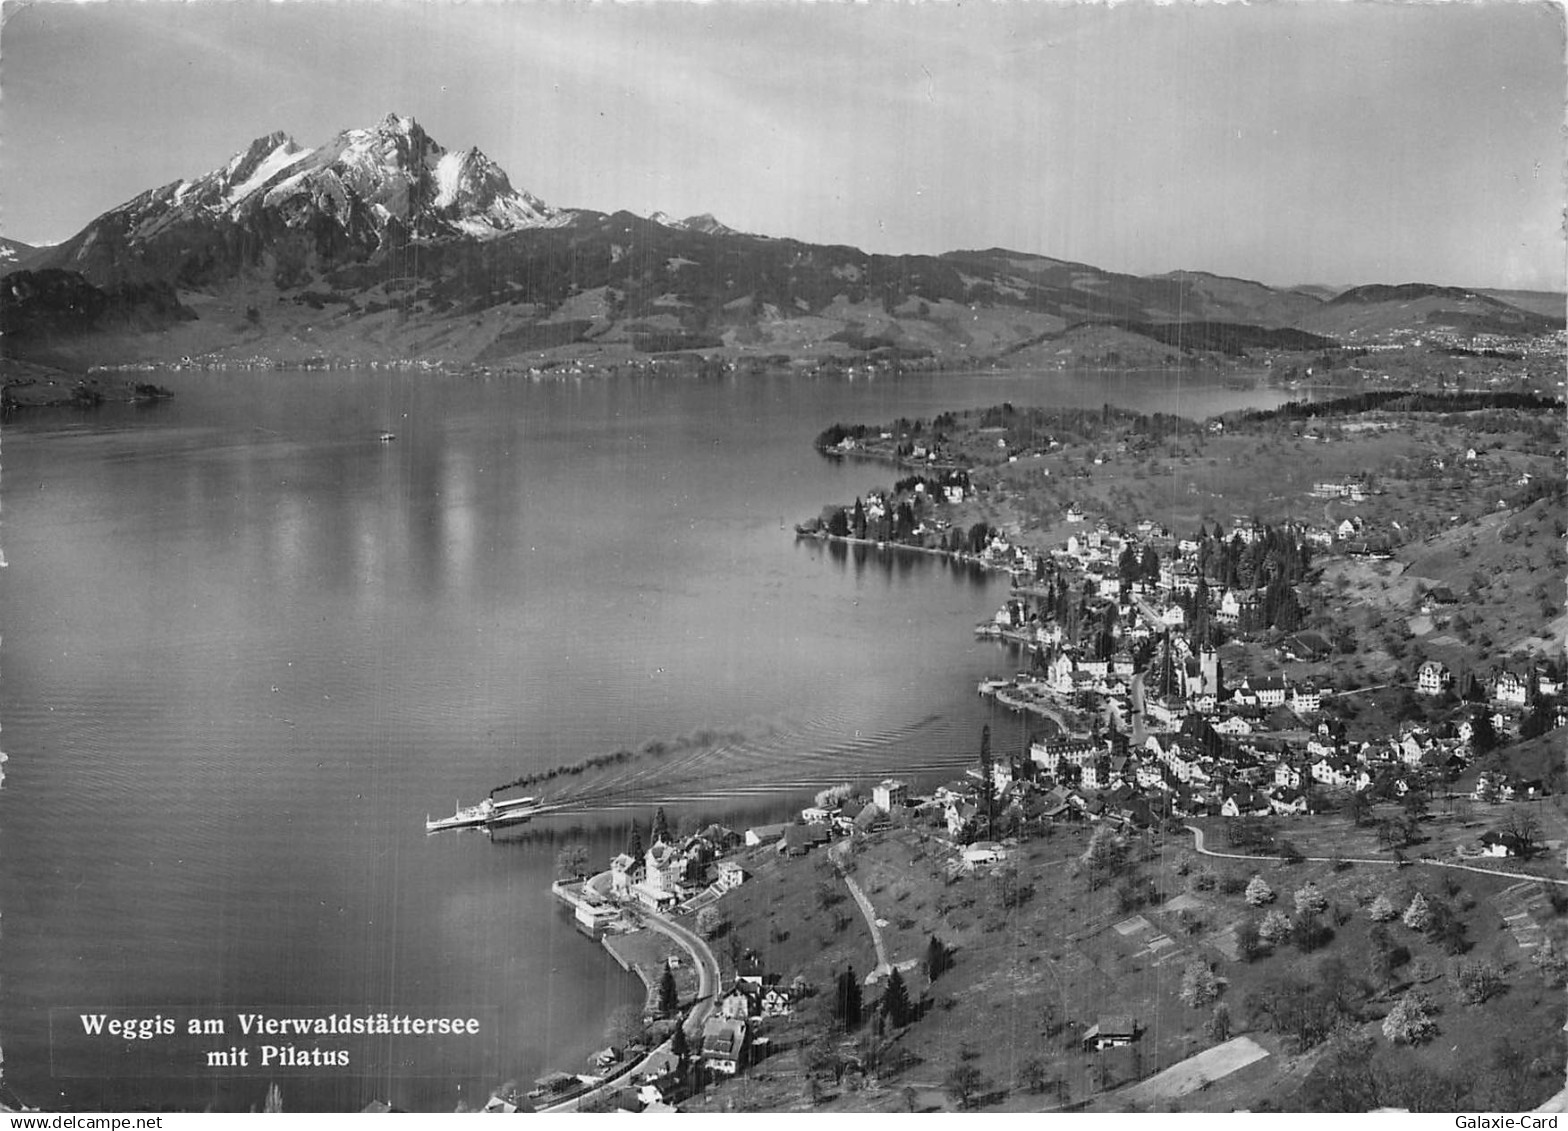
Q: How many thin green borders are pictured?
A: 0